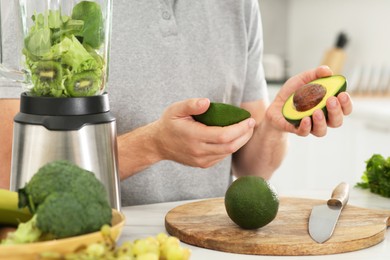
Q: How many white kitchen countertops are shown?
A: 2